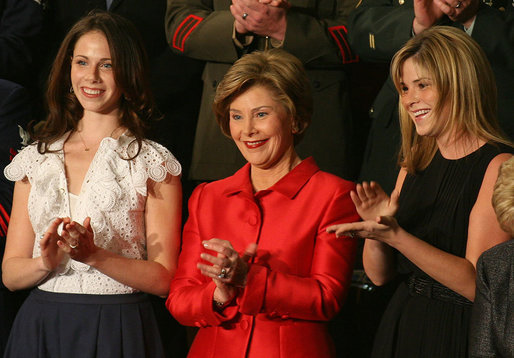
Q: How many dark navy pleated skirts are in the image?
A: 1